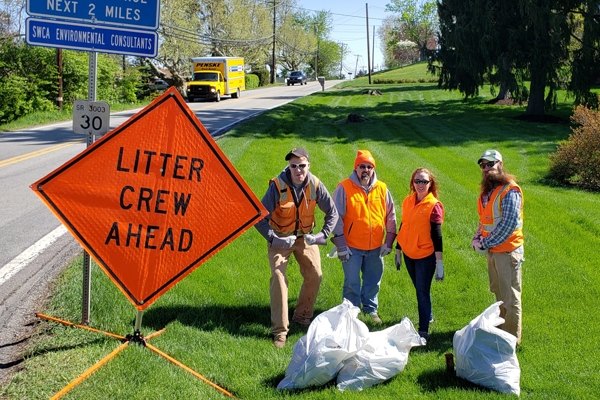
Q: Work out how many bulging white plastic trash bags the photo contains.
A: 3